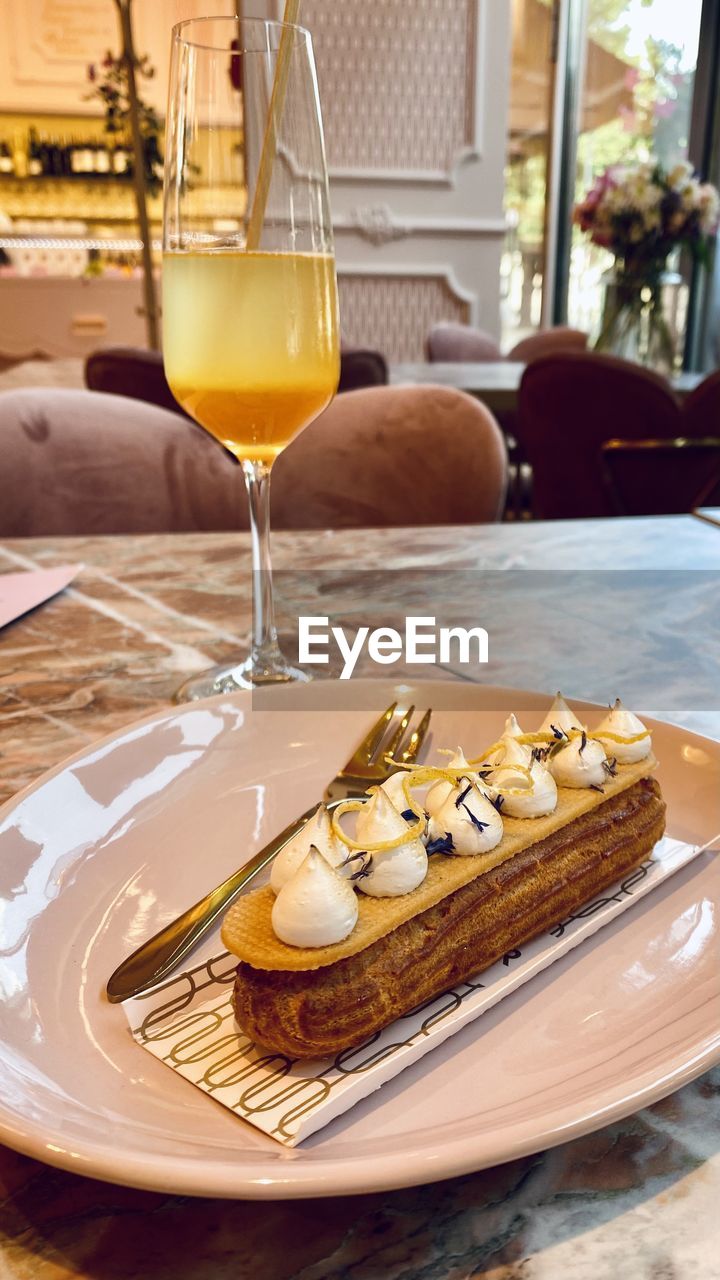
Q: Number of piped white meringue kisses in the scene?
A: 11